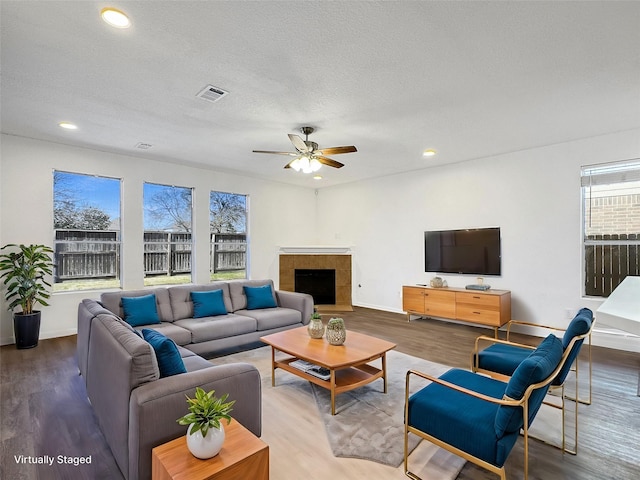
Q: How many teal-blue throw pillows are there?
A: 4